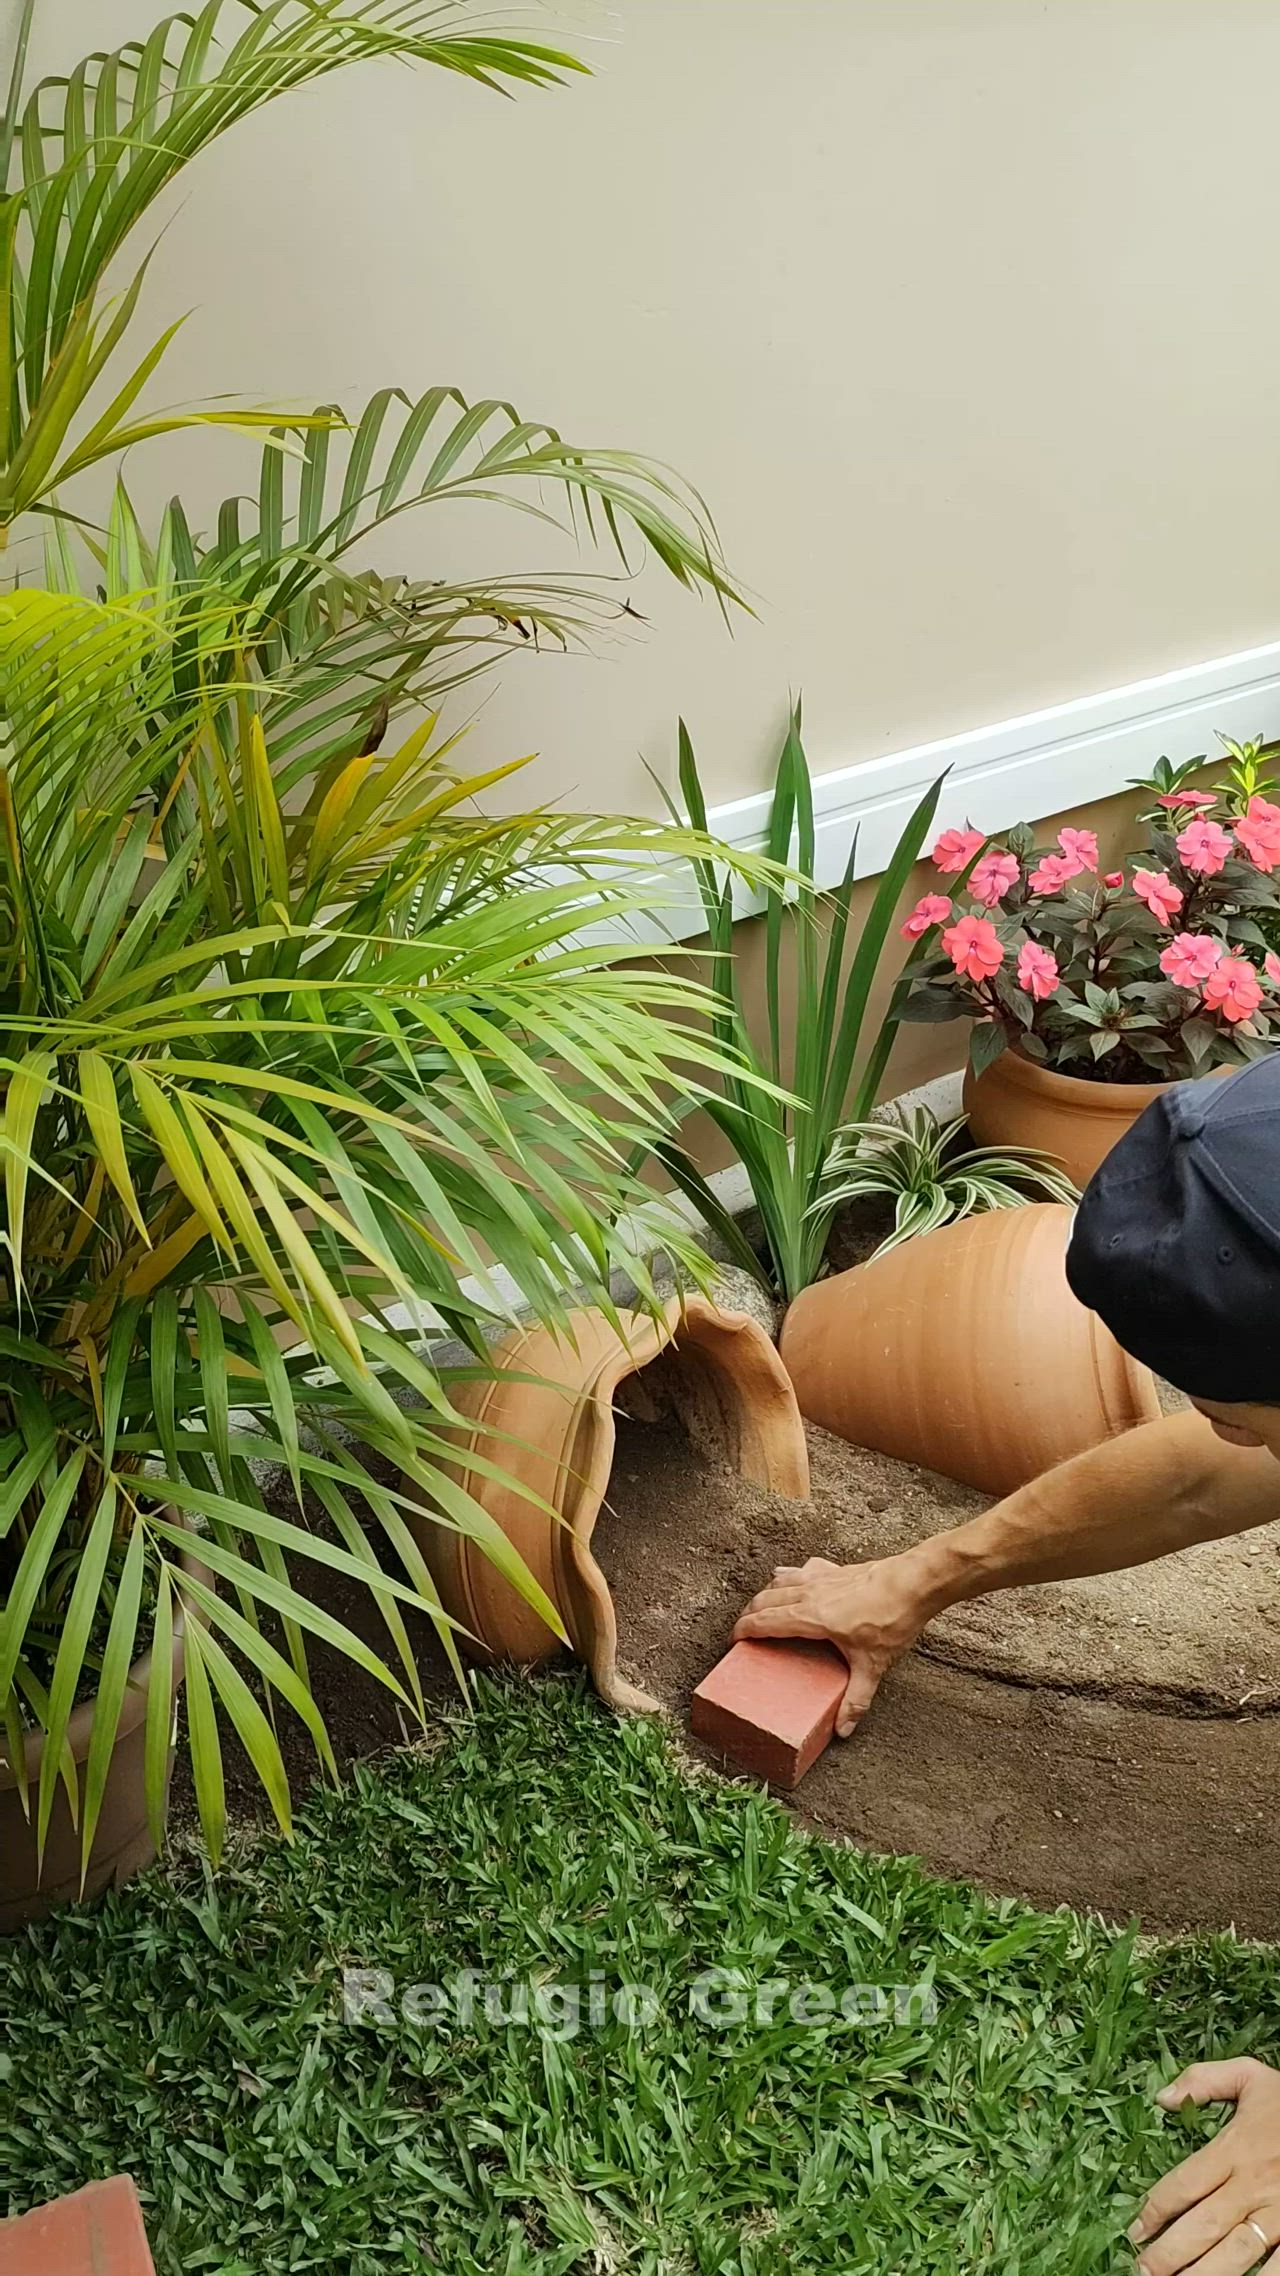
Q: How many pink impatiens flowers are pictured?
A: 15